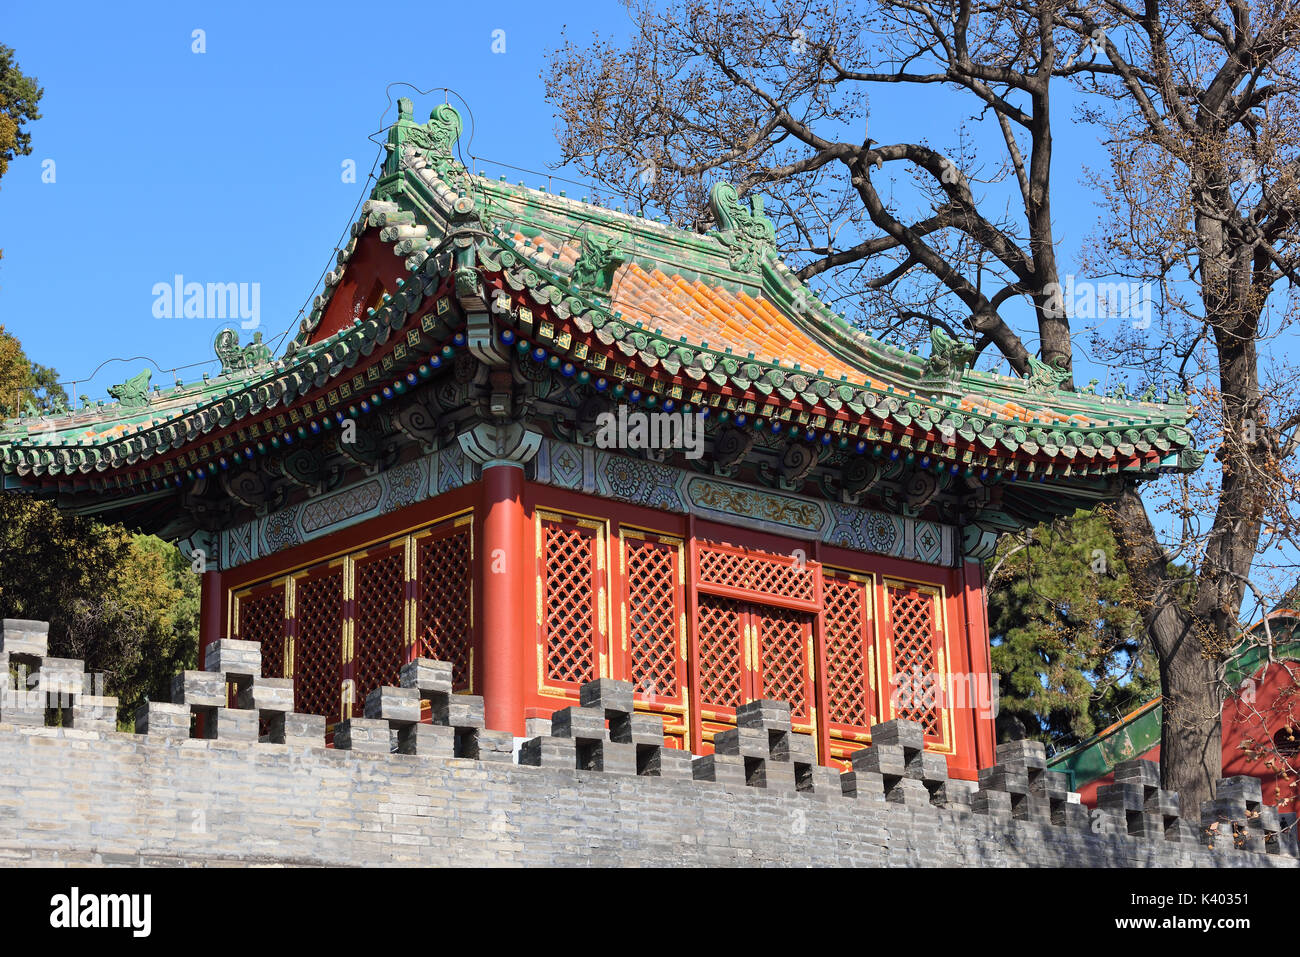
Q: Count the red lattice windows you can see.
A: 11